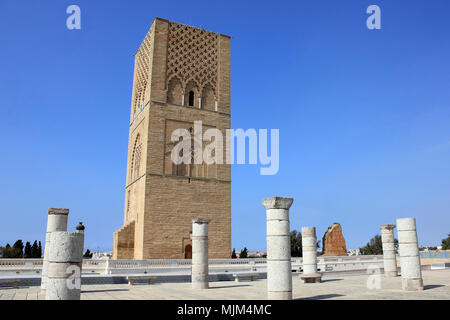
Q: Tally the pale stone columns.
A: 7